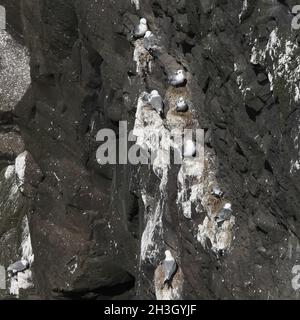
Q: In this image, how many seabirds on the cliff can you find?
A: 10